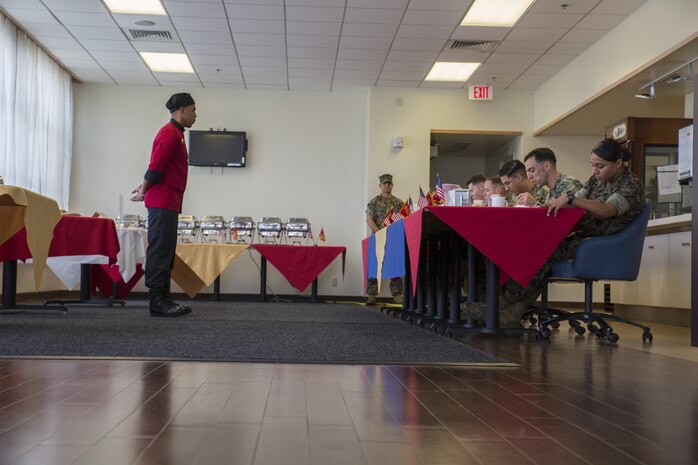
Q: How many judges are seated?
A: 5